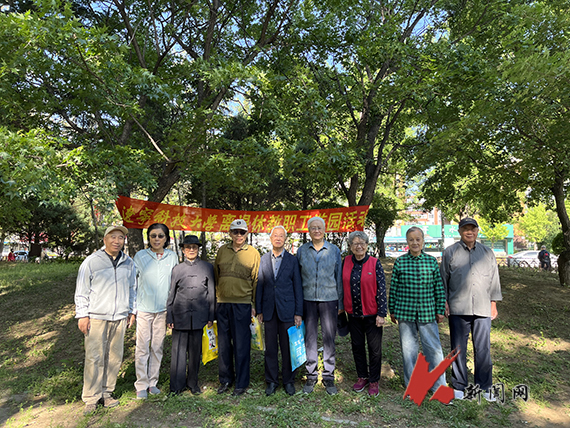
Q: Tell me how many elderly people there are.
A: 9